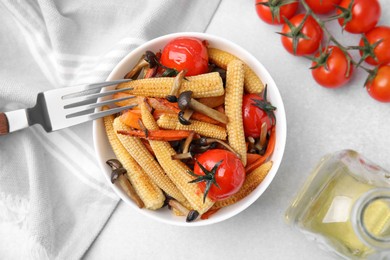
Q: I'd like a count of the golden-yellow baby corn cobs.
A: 8